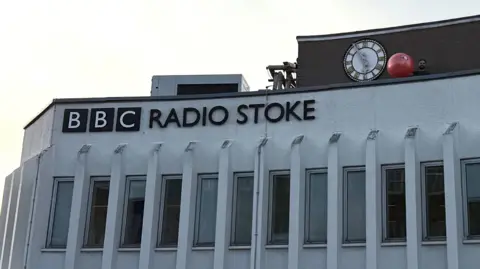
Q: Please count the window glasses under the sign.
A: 12